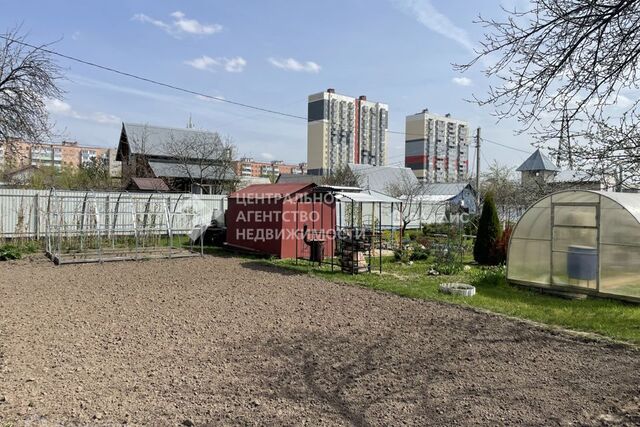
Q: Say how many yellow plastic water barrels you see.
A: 0